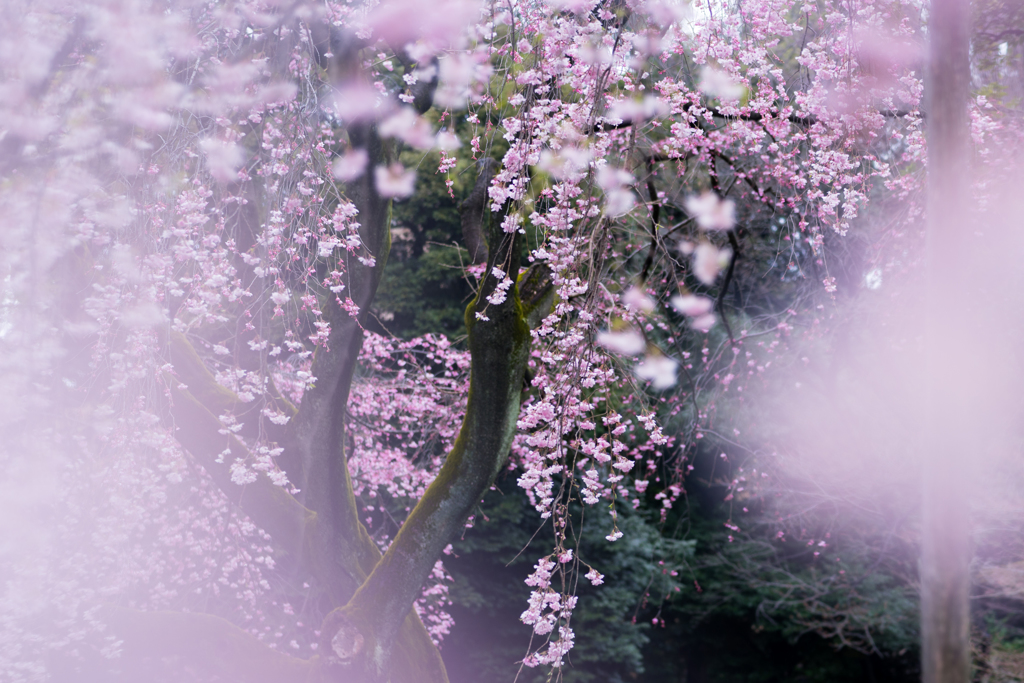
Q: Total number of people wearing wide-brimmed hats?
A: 0